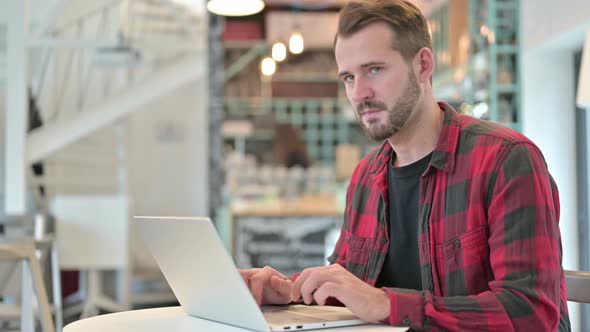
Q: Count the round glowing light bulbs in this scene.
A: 3